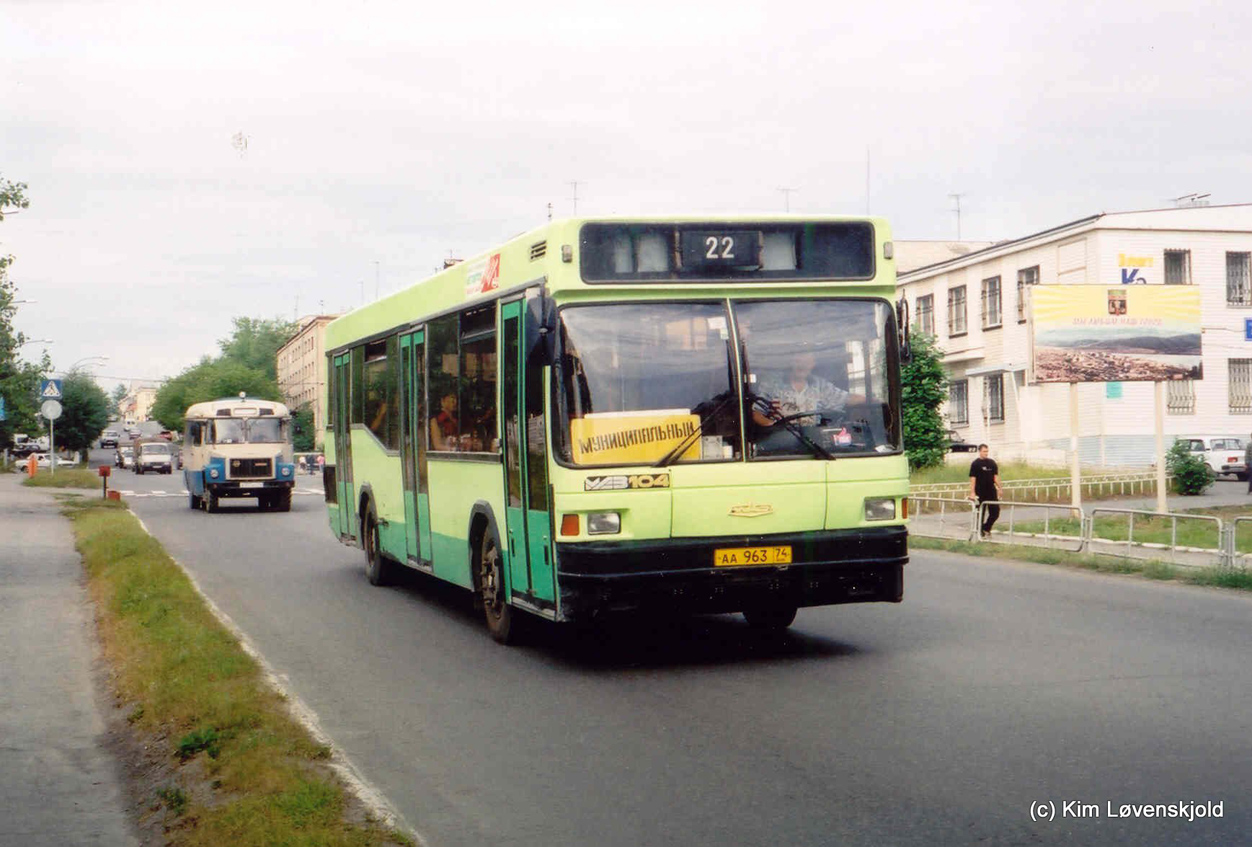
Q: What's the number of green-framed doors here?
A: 3